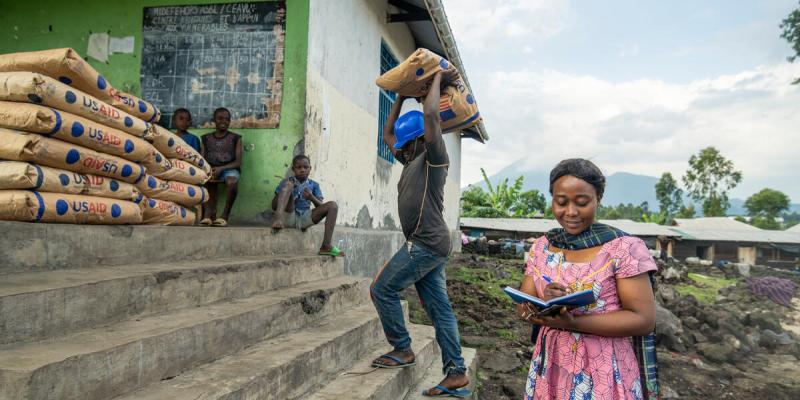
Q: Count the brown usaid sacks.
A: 11